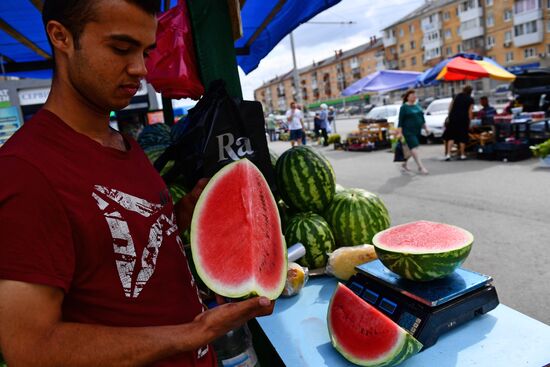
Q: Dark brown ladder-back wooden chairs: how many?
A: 0